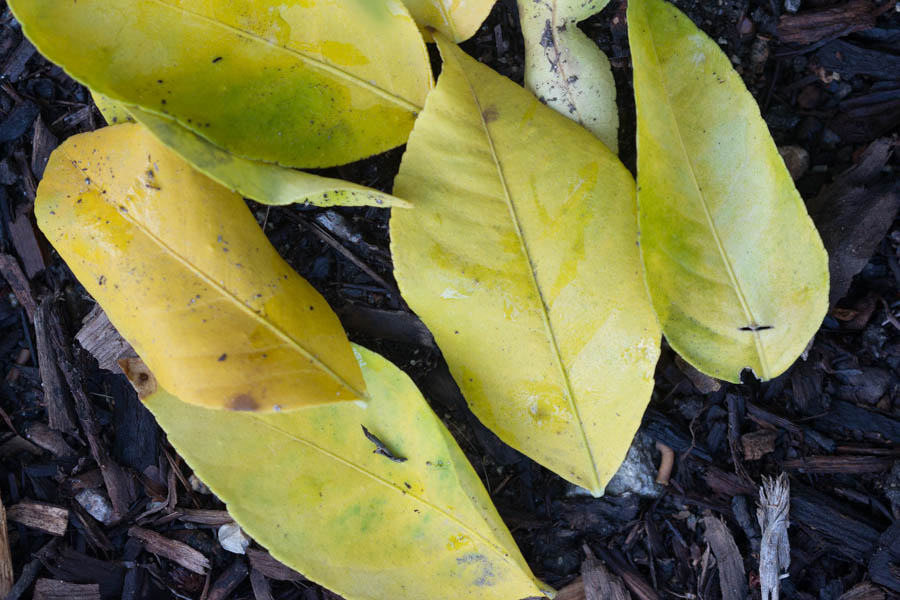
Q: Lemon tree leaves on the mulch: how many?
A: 8